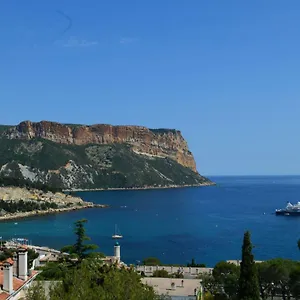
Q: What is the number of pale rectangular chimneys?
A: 2